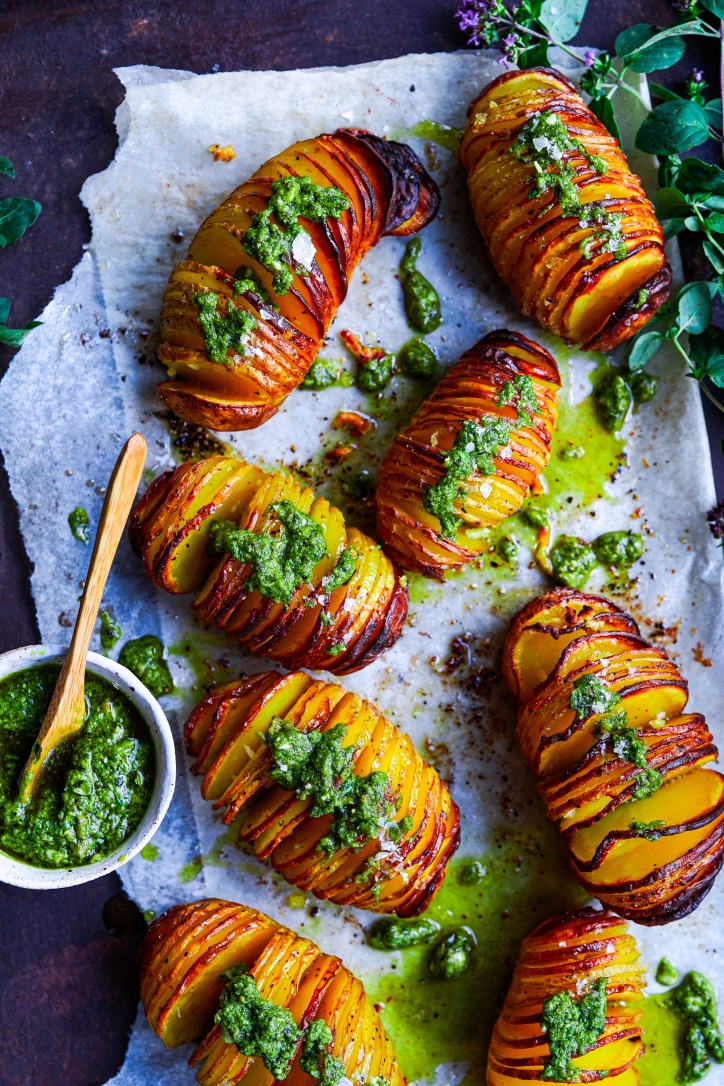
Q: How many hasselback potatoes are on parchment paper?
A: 8